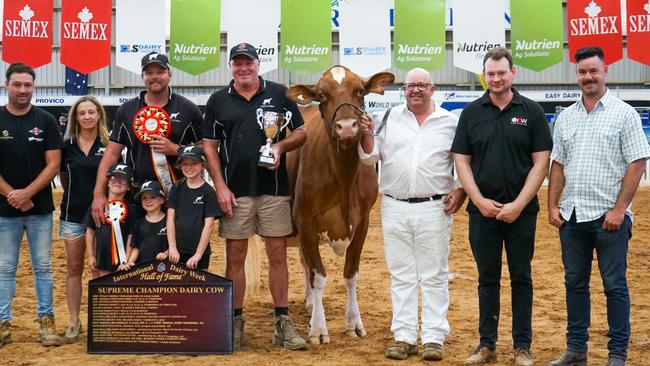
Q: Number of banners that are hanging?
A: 12